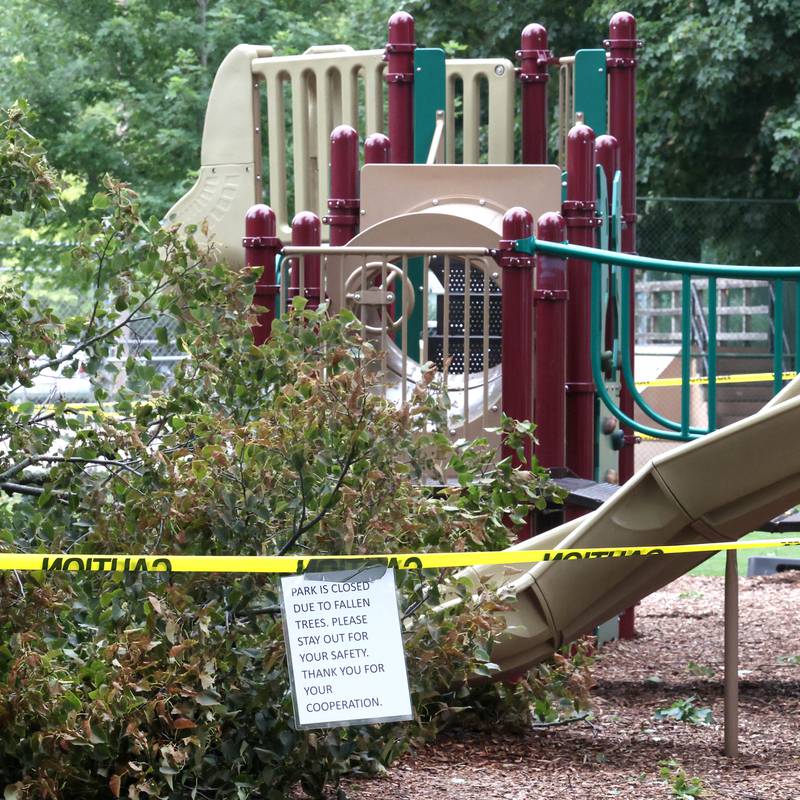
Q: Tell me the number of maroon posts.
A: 11